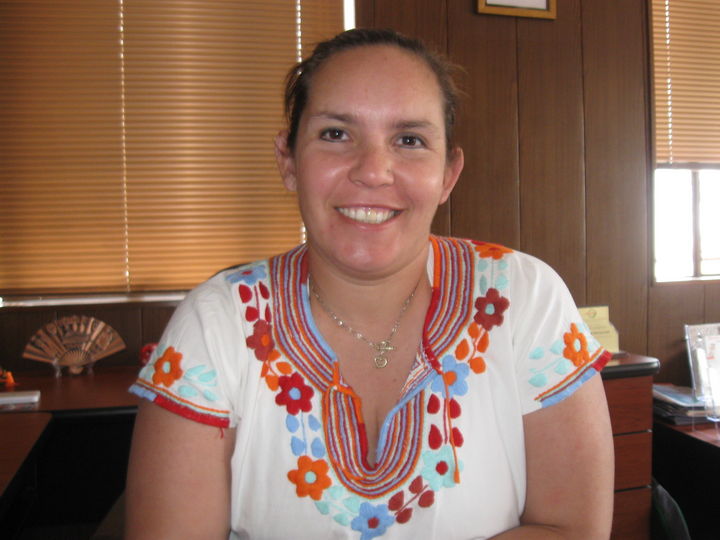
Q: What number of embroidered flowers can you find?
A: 11